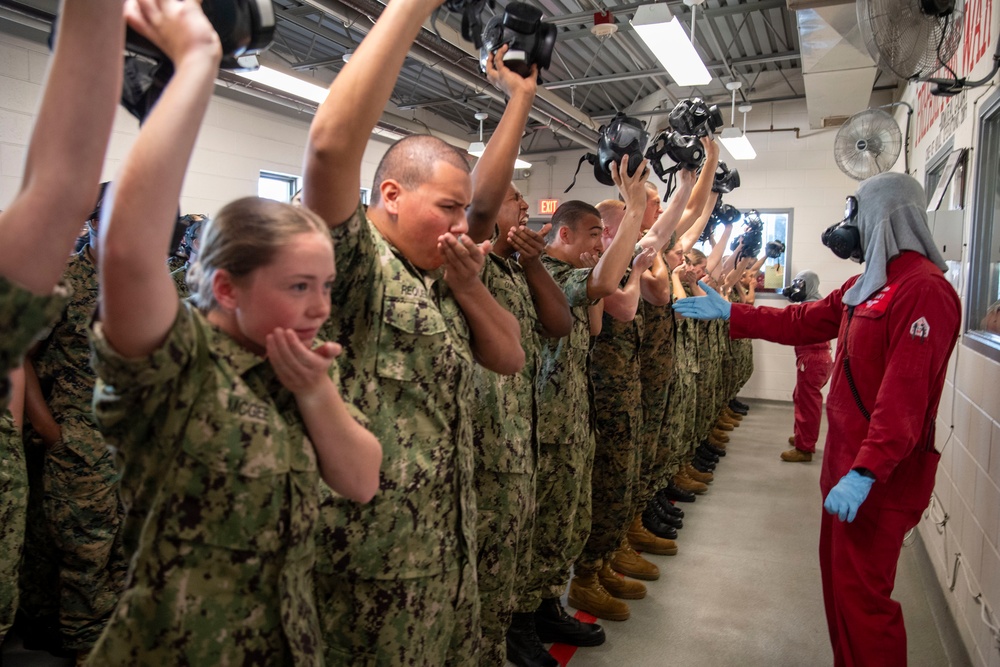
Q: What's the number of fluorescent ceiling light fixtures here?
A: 4